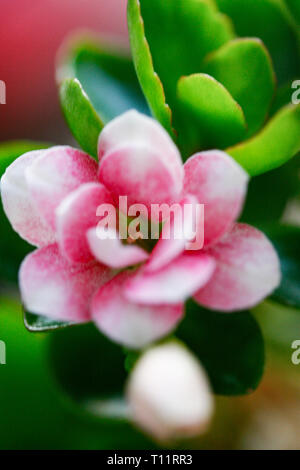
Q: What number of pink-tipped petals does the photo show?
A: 12